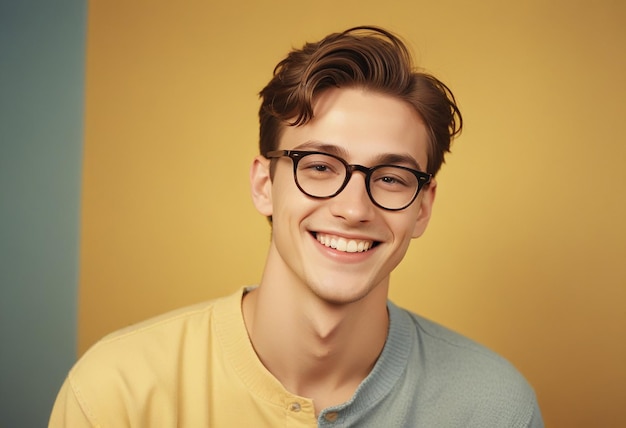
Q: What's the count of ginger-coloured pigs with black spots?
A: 0